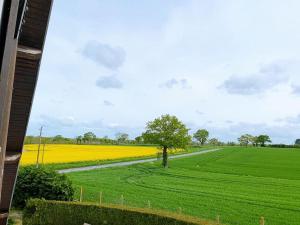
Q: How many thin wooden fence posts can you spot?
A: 7